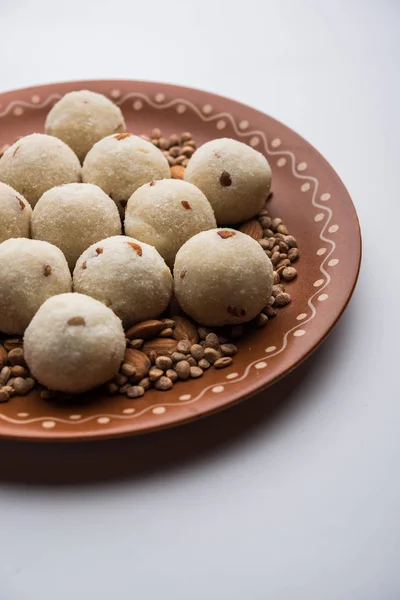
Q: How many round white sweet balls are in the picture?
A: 11